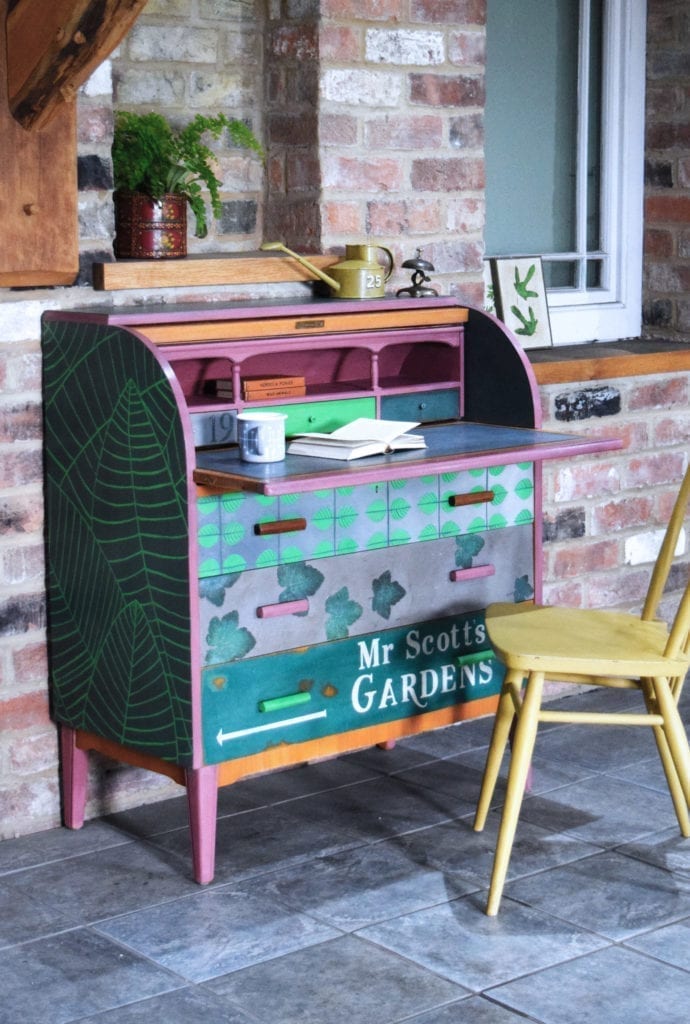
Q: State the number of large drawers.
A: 3